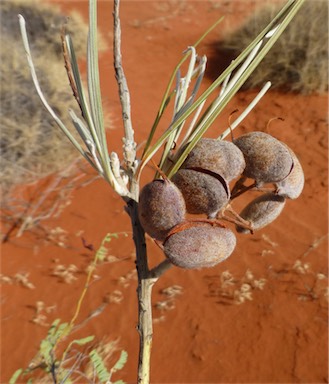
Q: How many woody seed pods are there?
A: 7